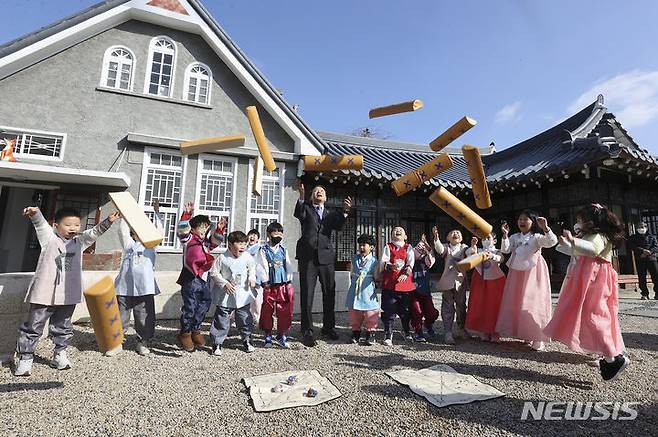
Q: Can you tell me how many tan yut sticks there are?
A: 12